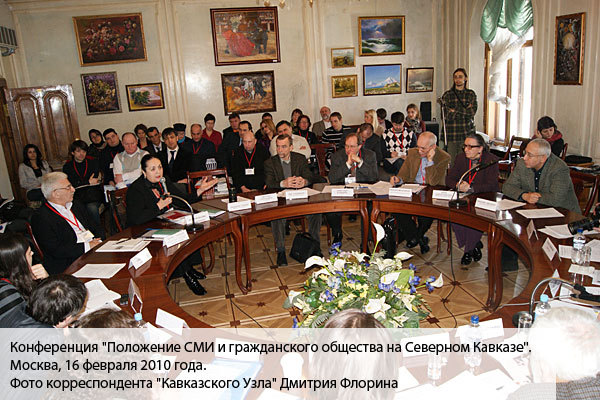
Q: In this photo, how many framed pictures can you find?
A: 11